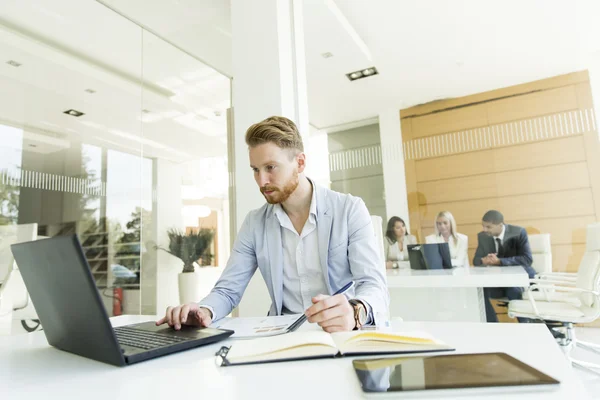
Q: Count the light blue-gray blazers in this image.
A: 1